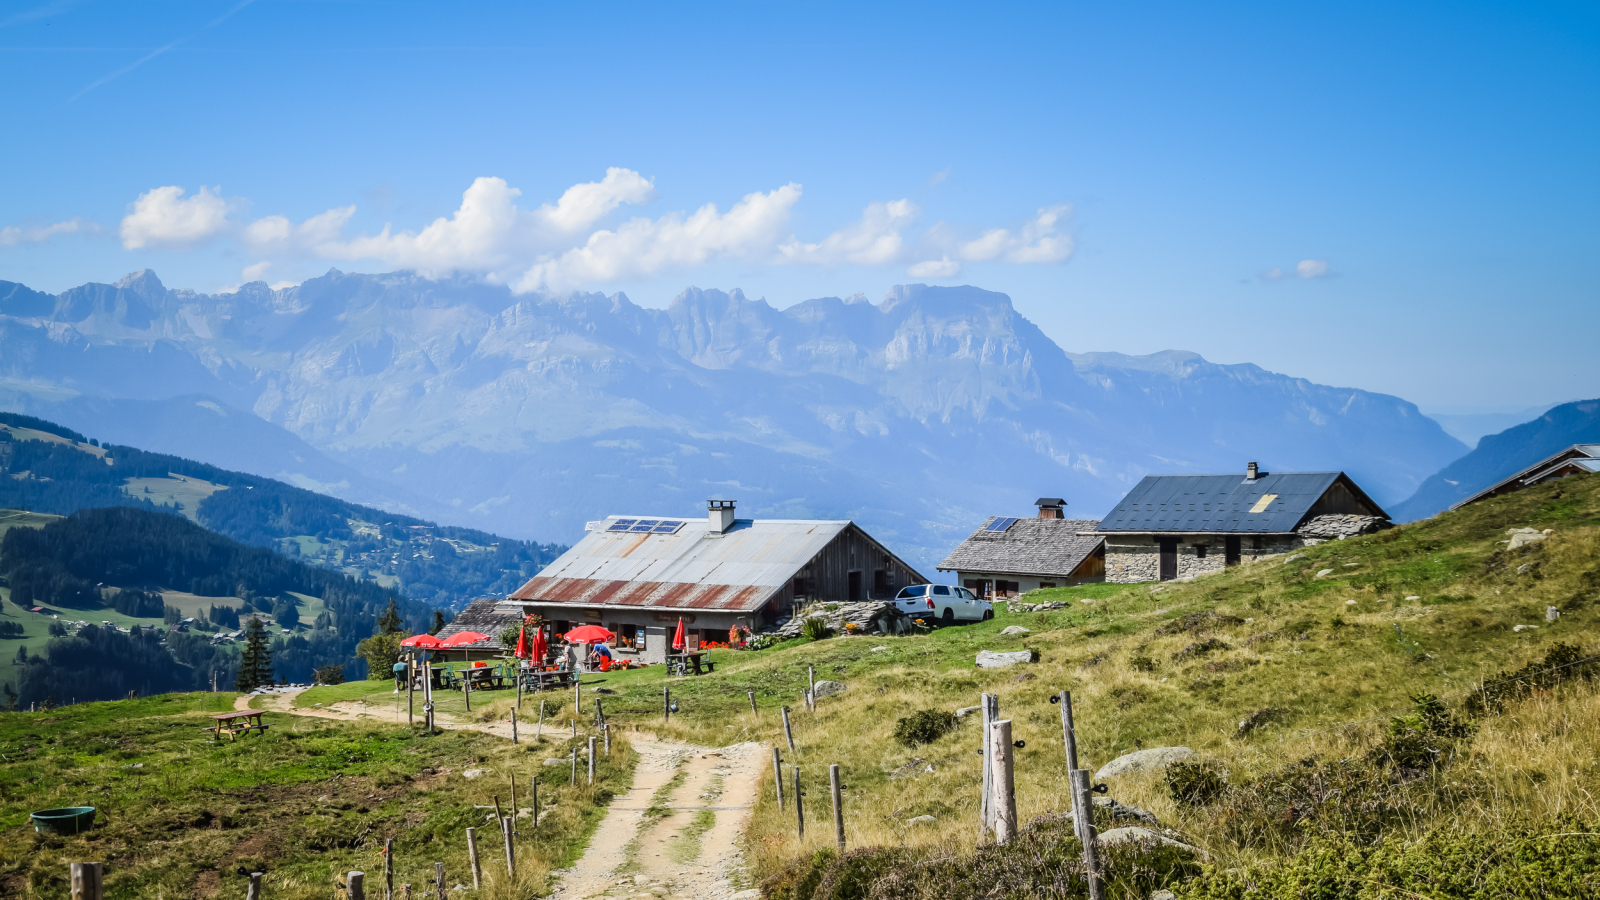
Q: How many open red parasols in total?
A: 3